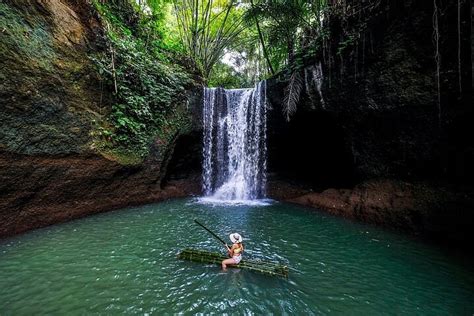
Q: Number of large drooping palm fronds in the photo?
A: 1